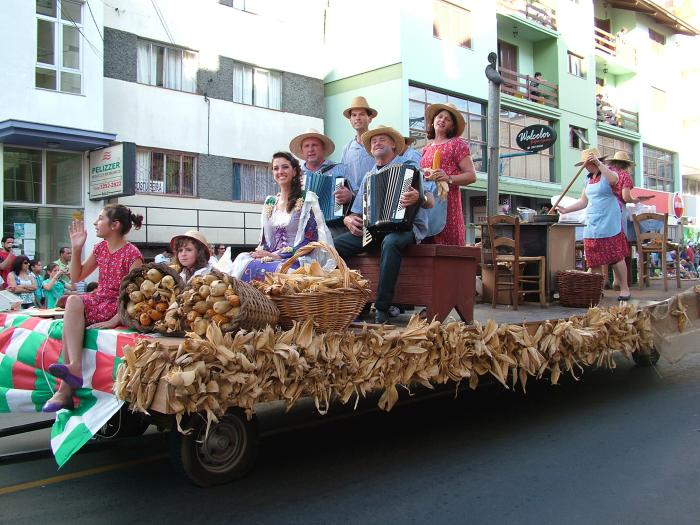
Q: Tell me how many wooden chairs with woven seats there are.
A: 2